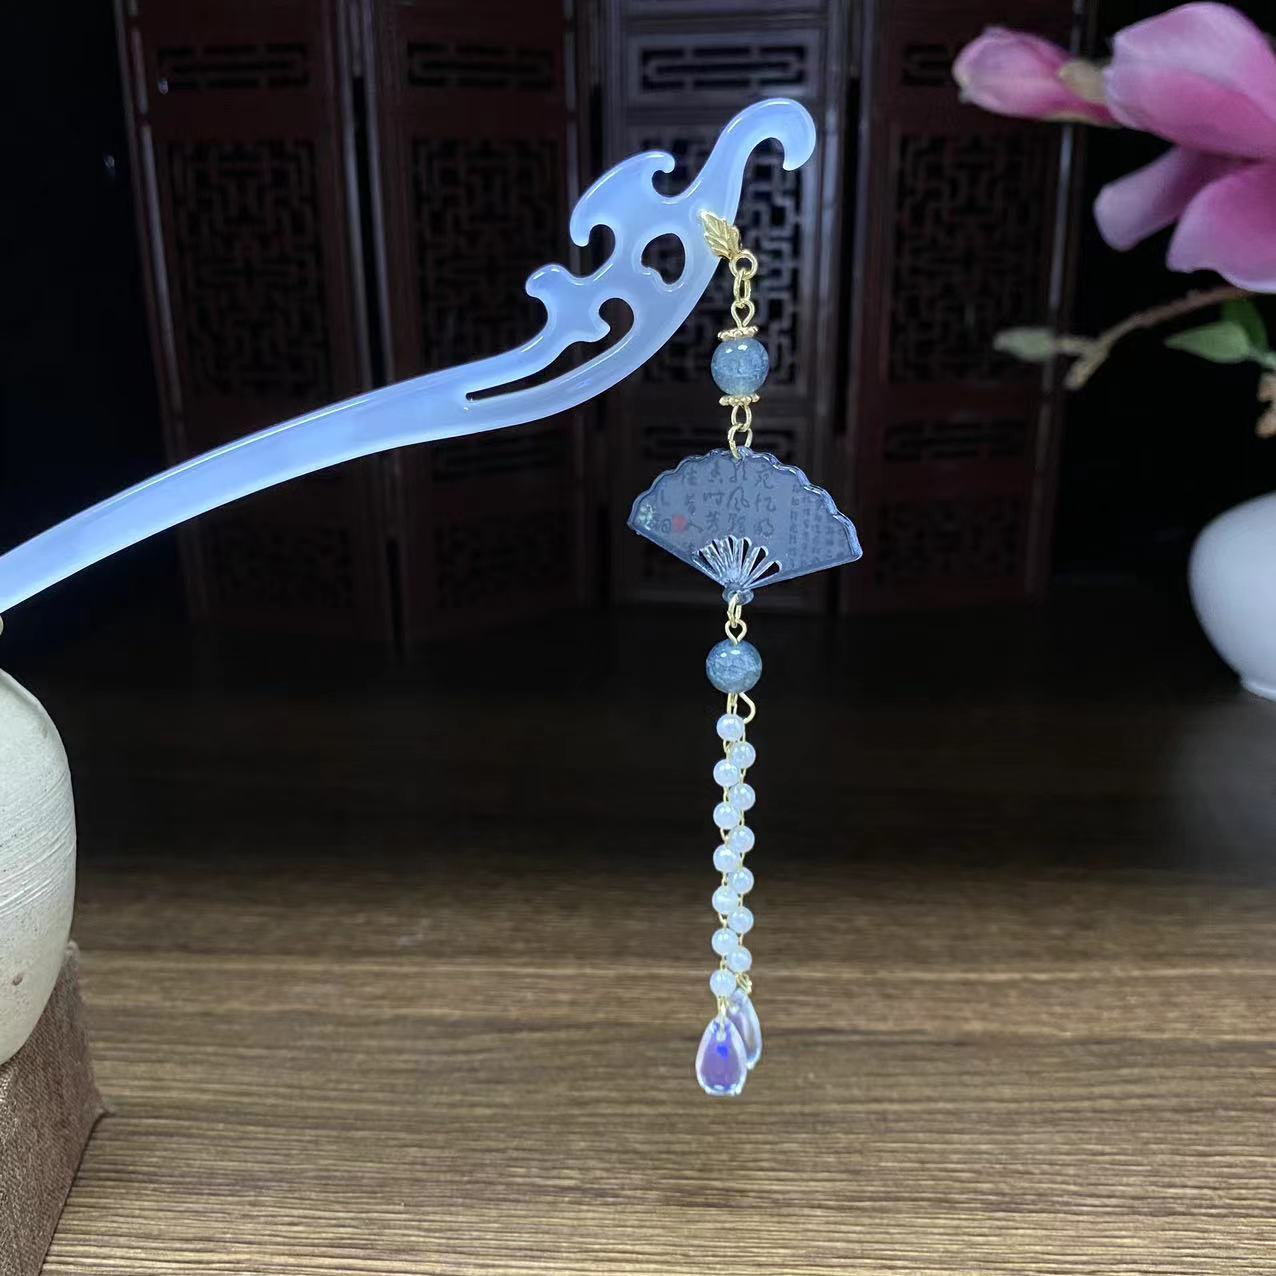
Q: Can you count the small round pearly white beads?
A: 13